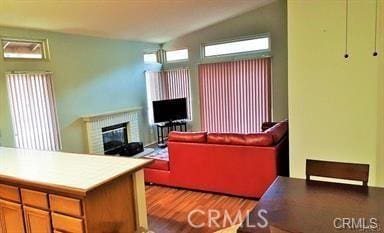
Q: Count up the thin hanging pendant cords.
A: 2